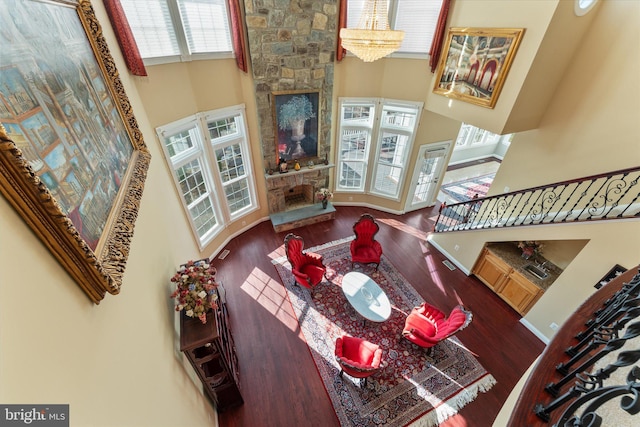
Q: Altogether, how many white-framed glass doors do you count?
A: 1